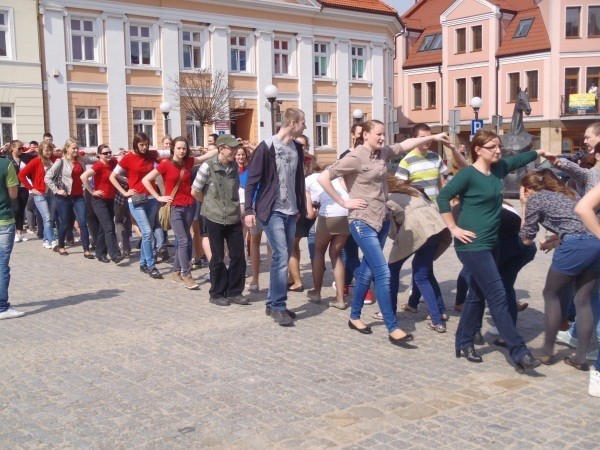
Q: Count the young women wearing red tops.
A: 5